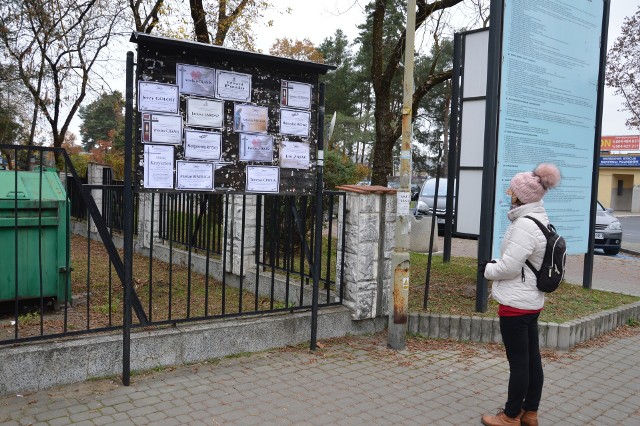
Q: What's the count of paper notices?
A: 14